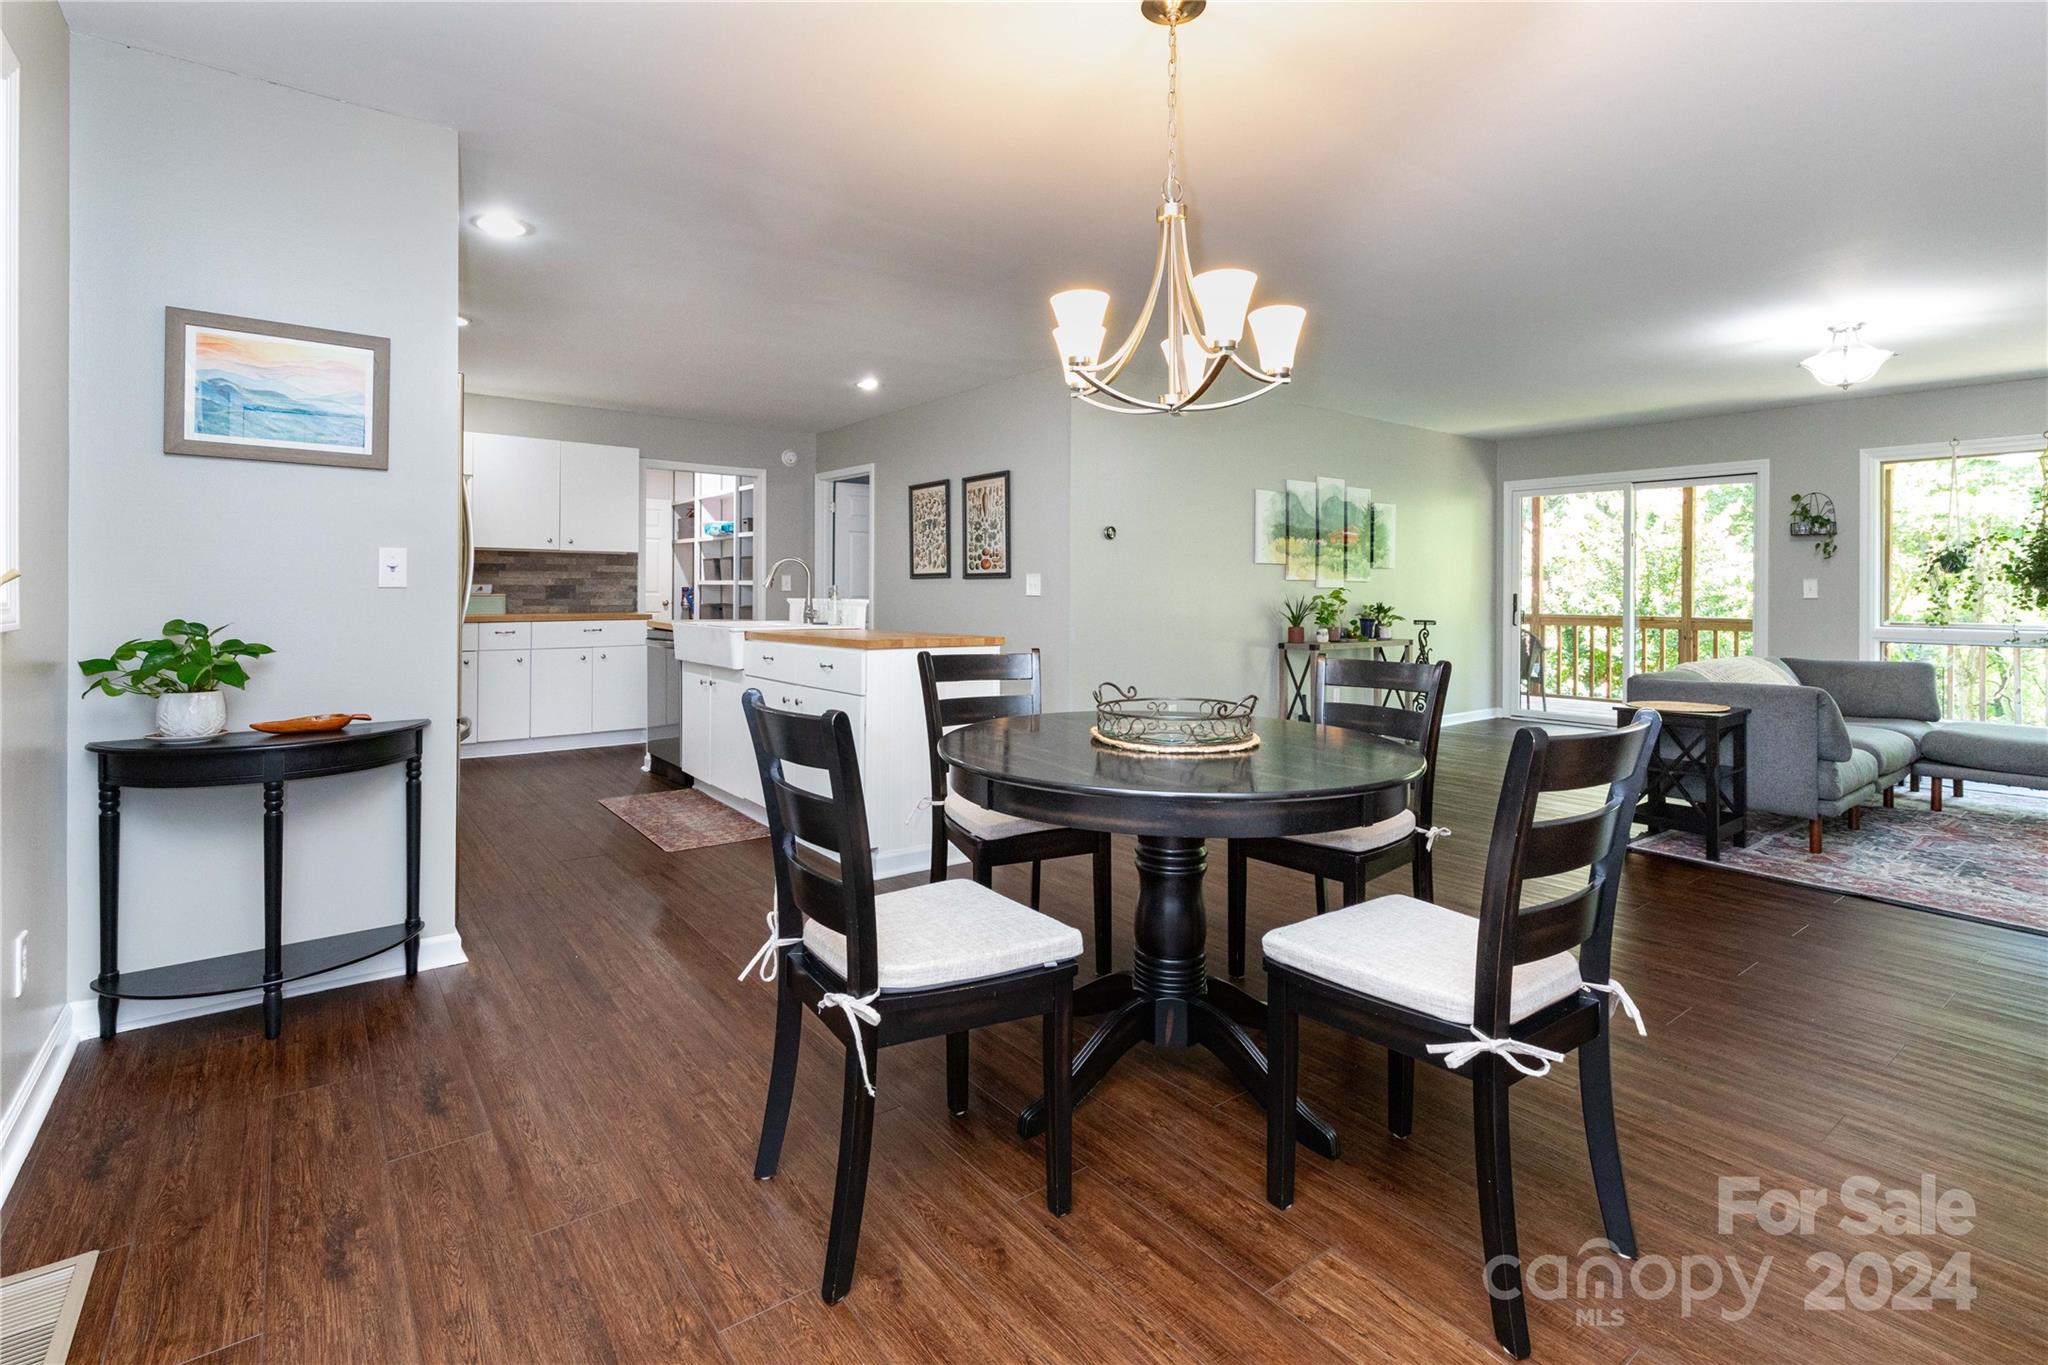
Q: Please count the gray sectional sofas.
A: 1